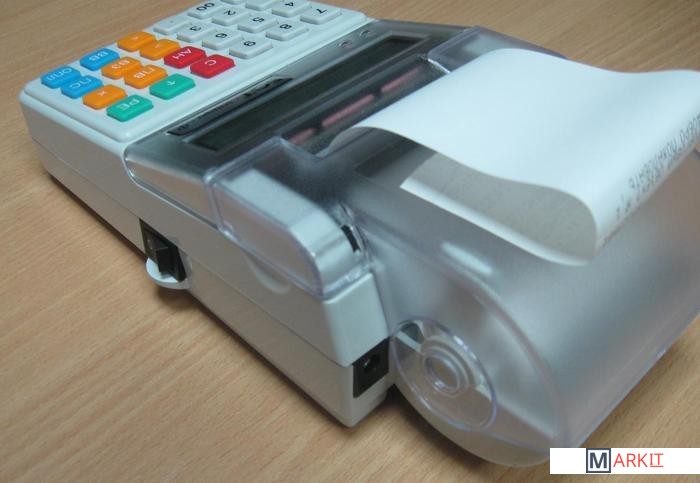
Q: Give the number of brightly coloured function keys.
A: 12